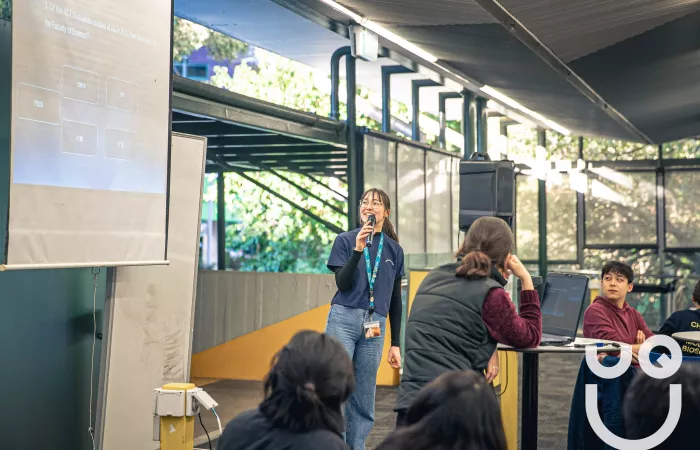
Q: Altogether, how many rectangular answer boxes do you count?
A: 5